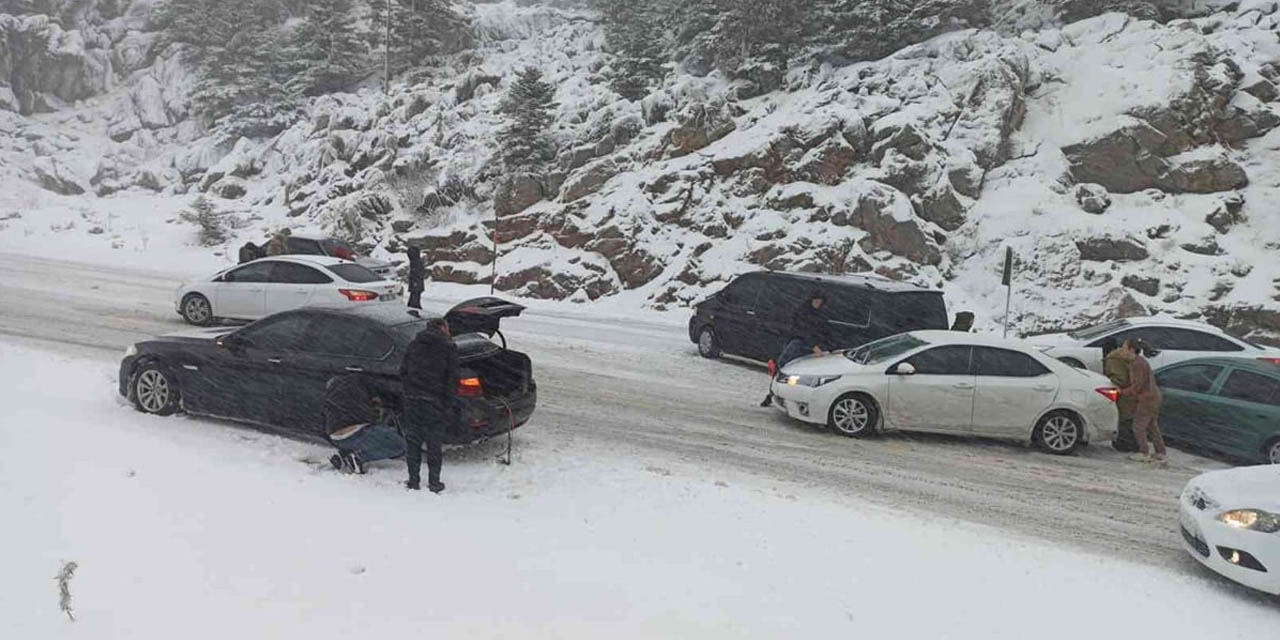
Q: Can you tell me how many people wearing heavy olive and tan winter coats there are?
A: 2